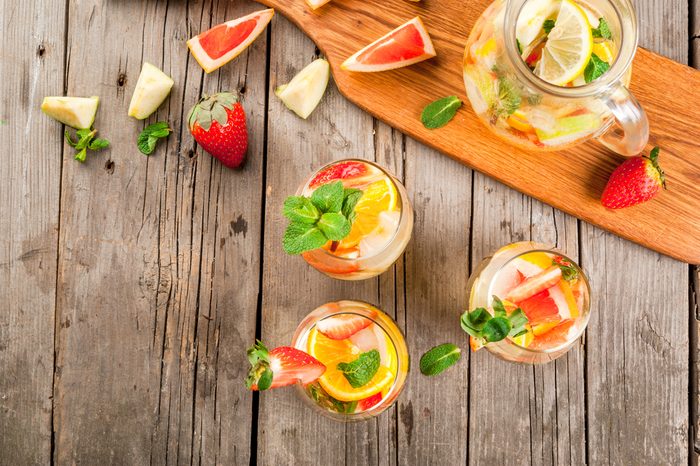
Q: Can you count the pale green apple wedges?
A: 3